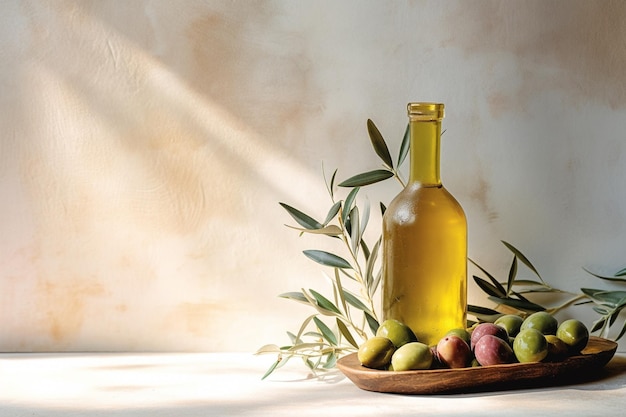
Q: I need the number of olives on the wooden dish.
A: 12